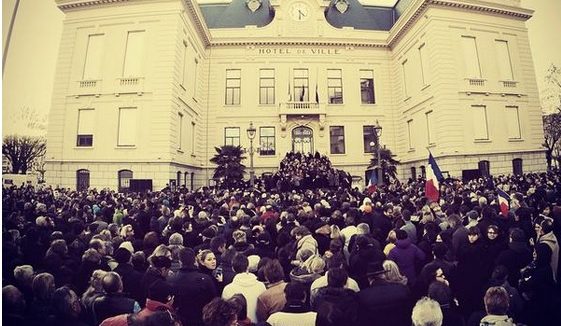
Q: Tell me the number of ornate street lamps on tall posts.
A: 2